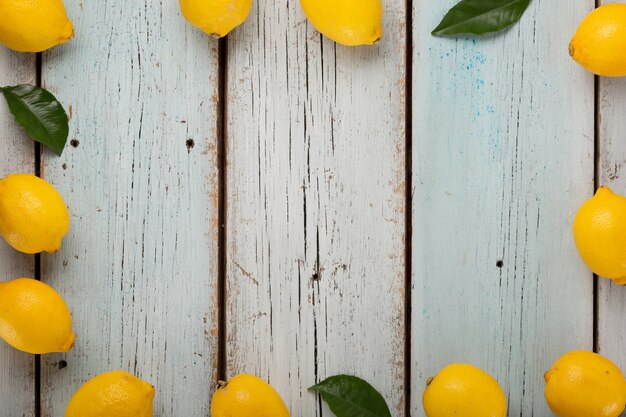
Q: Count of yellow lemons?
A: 11